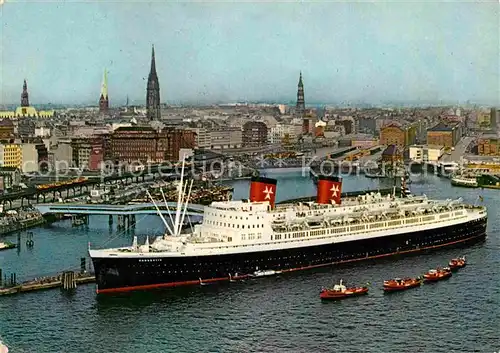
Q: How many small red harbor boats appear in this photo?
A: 4